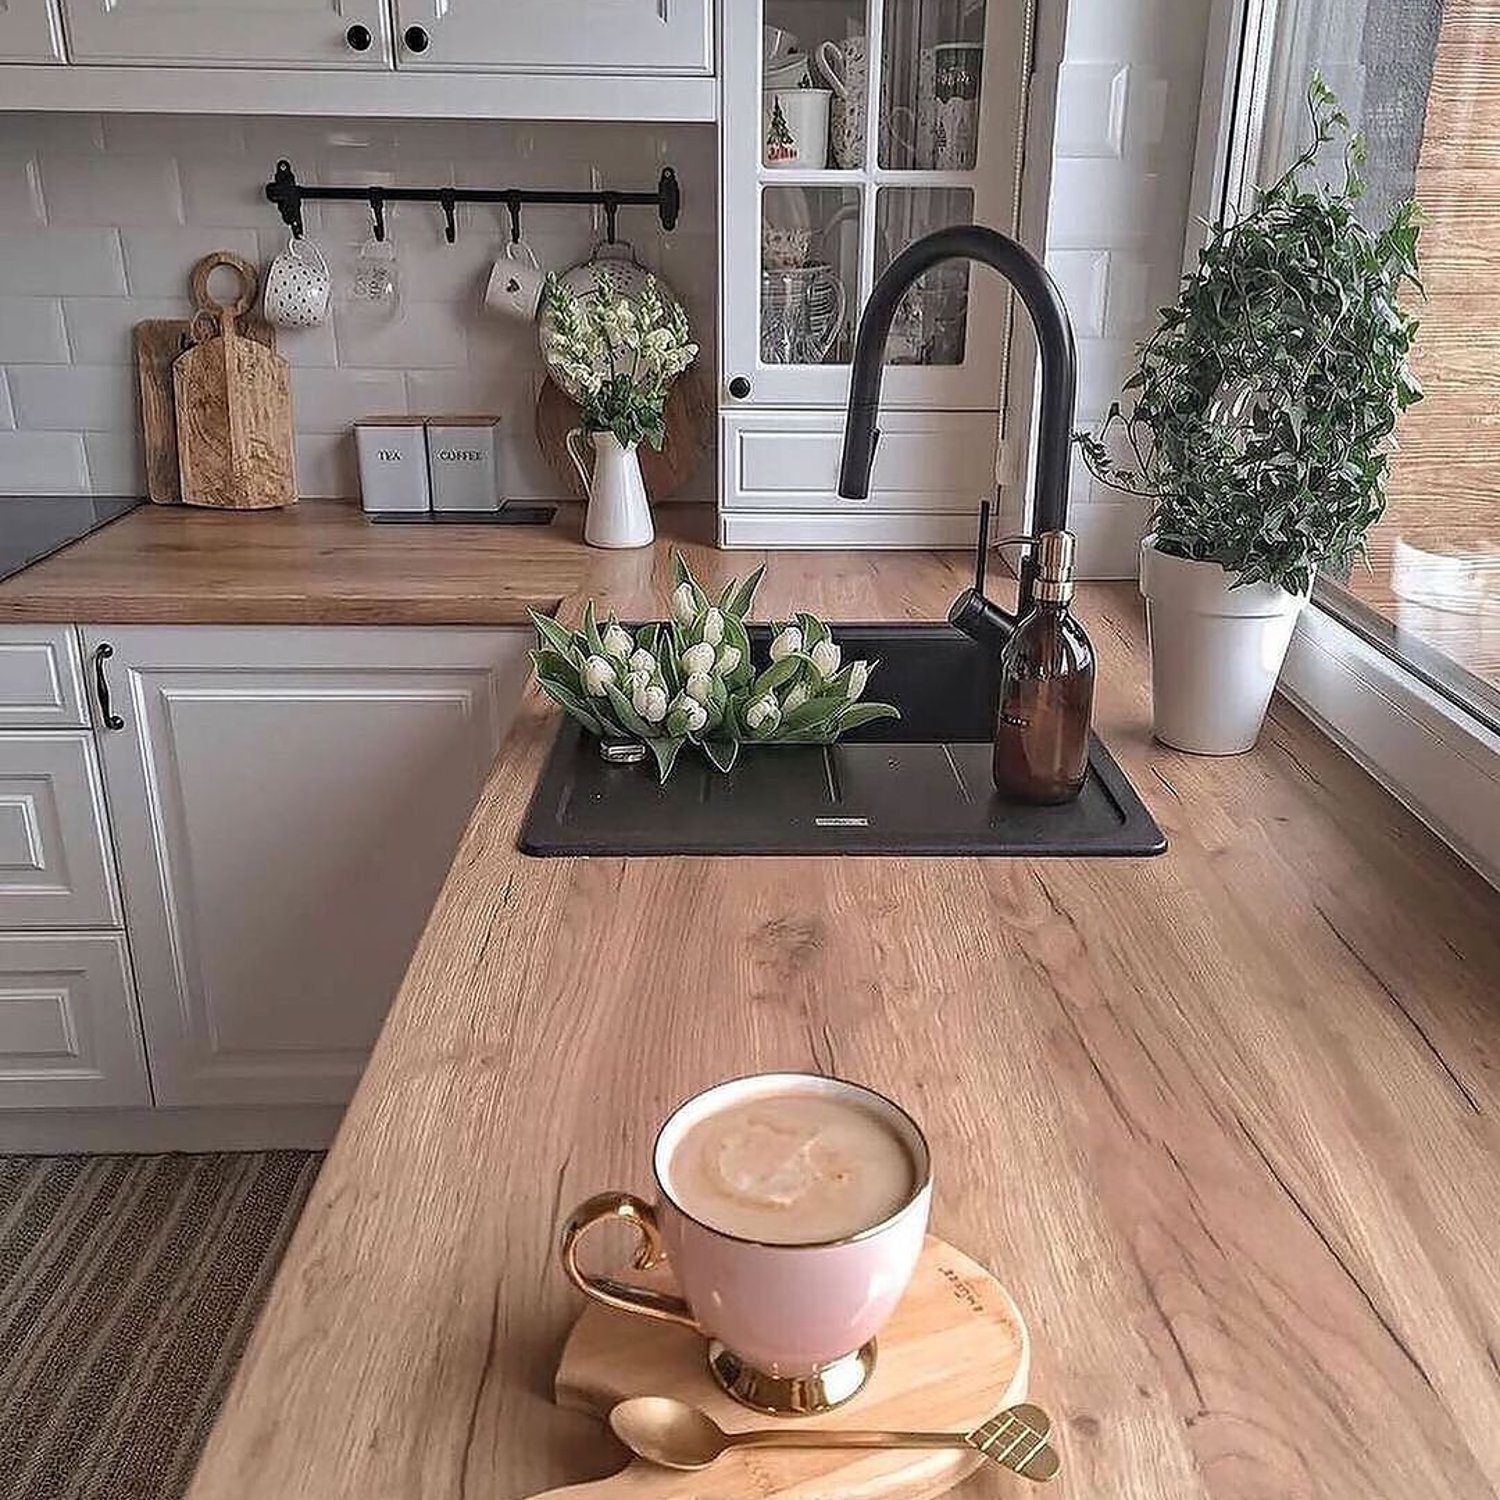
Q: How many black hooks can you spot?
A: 5